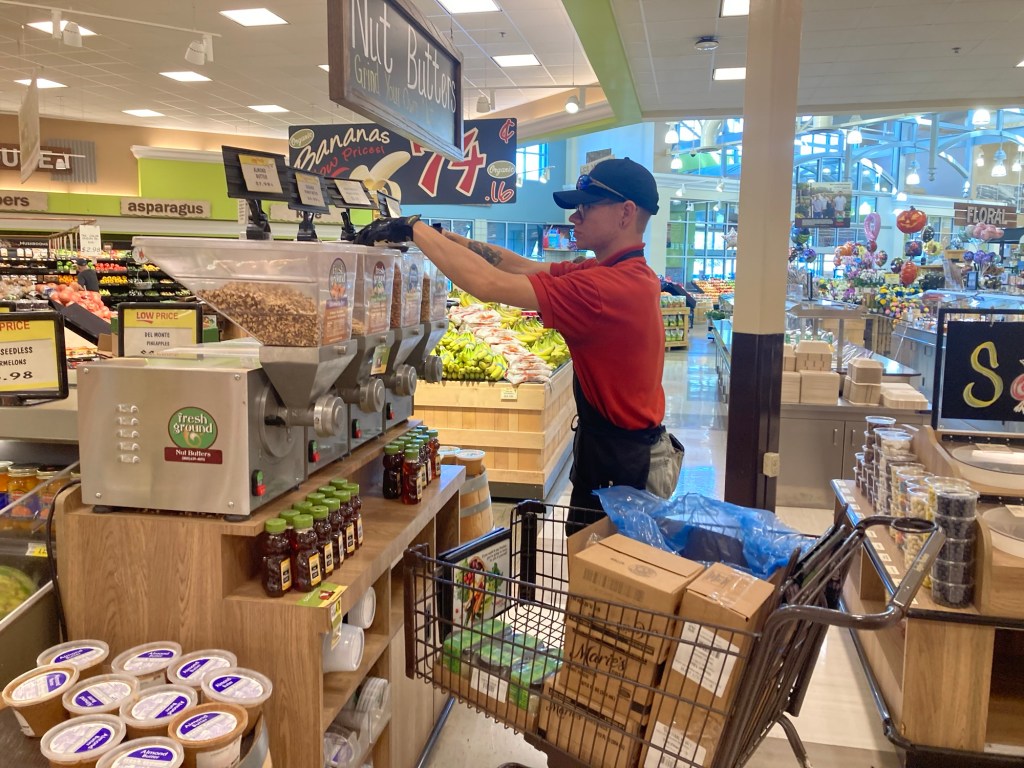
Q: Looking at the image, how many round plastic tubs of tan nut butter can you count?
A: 12